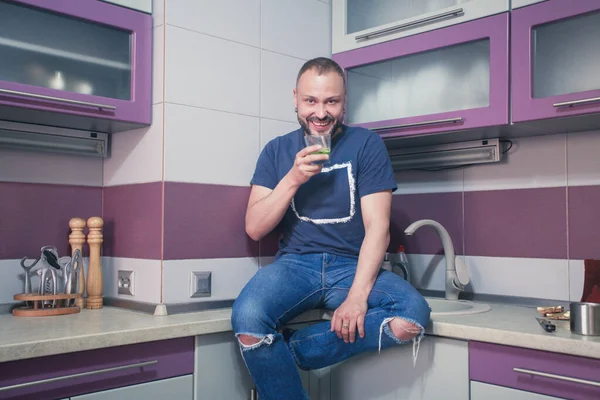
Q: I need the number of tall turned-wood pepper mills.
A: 2